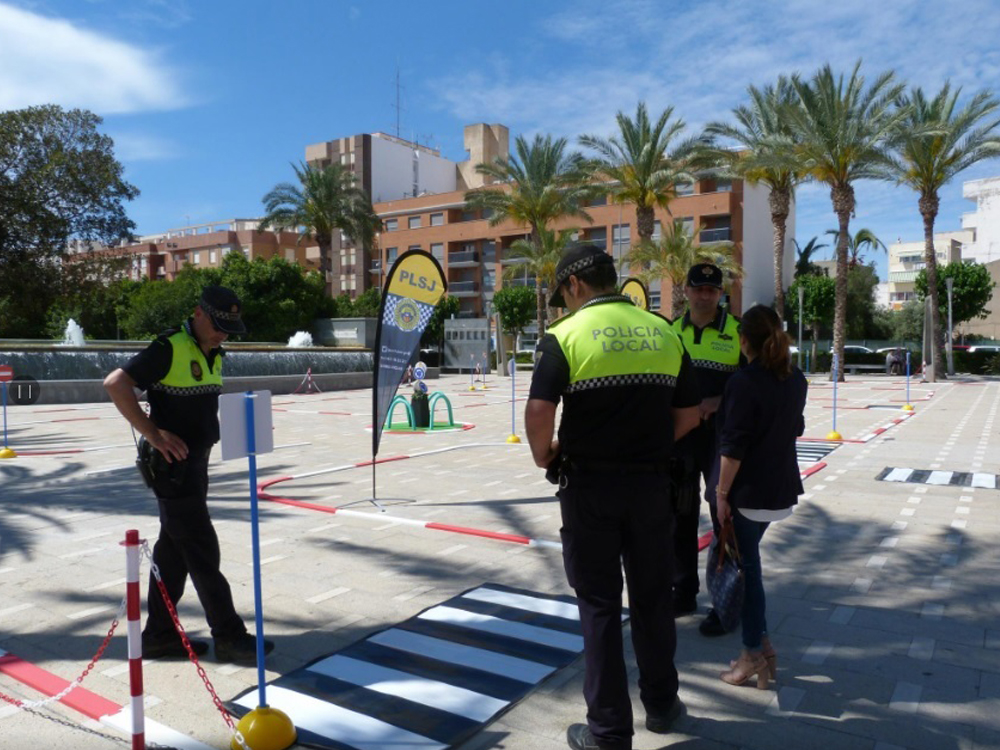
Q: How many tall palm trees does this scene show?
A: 6